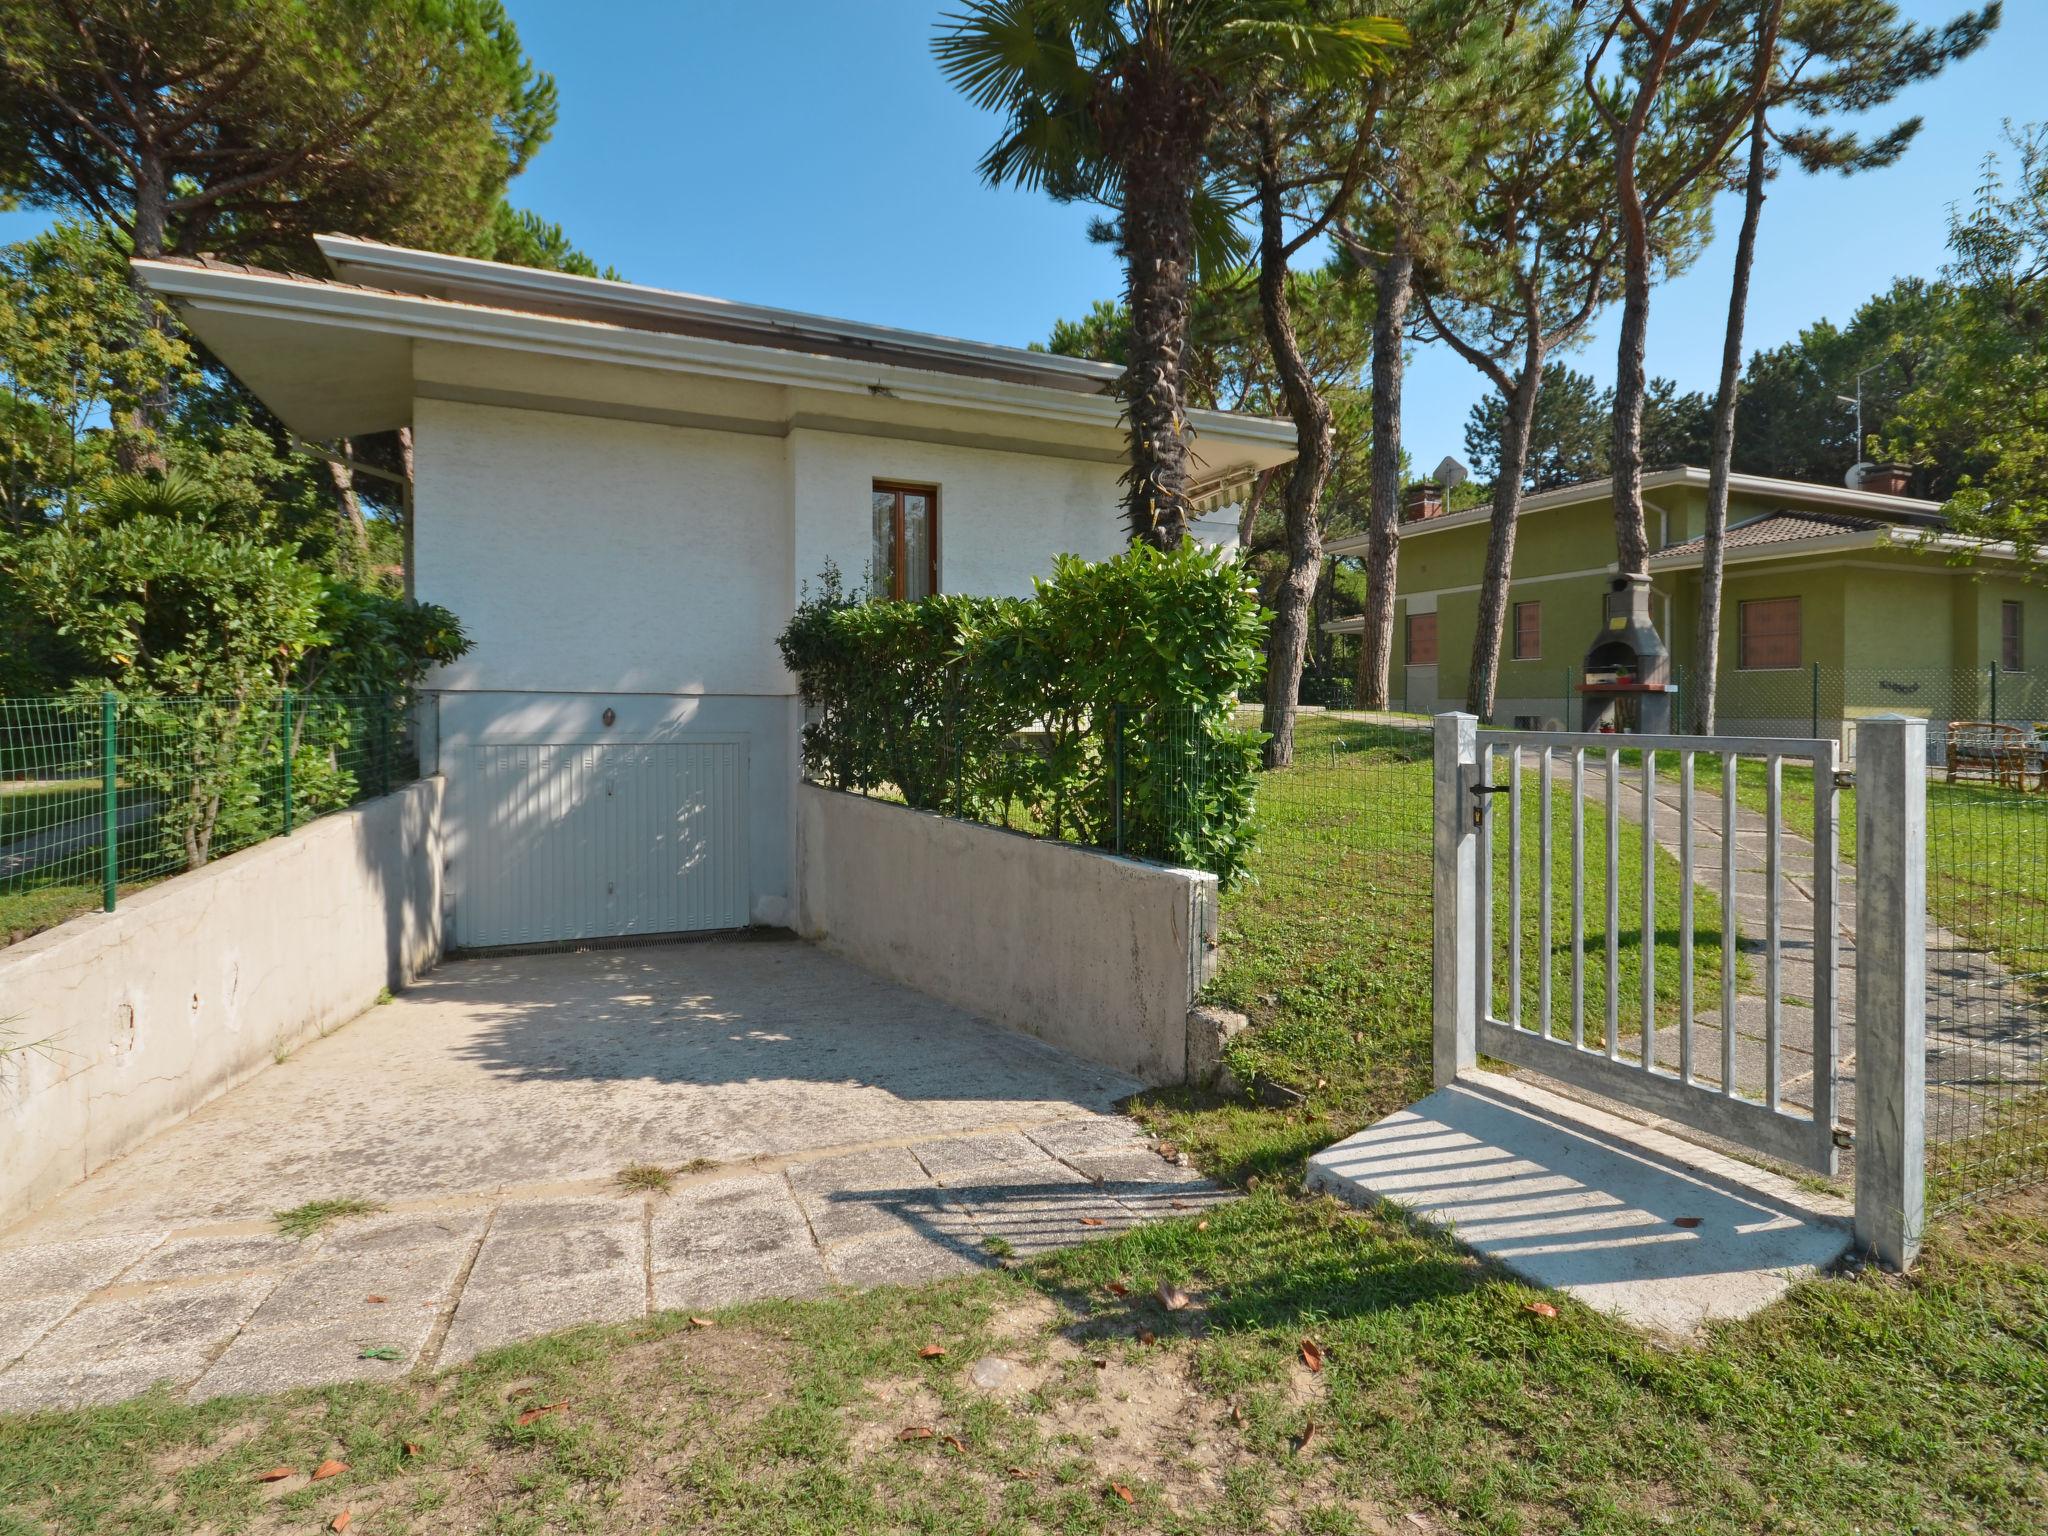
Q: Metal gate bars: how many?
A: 8